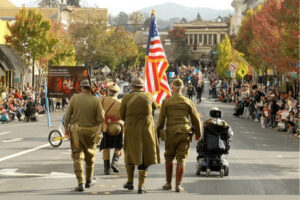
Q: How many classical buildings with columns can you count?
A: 1